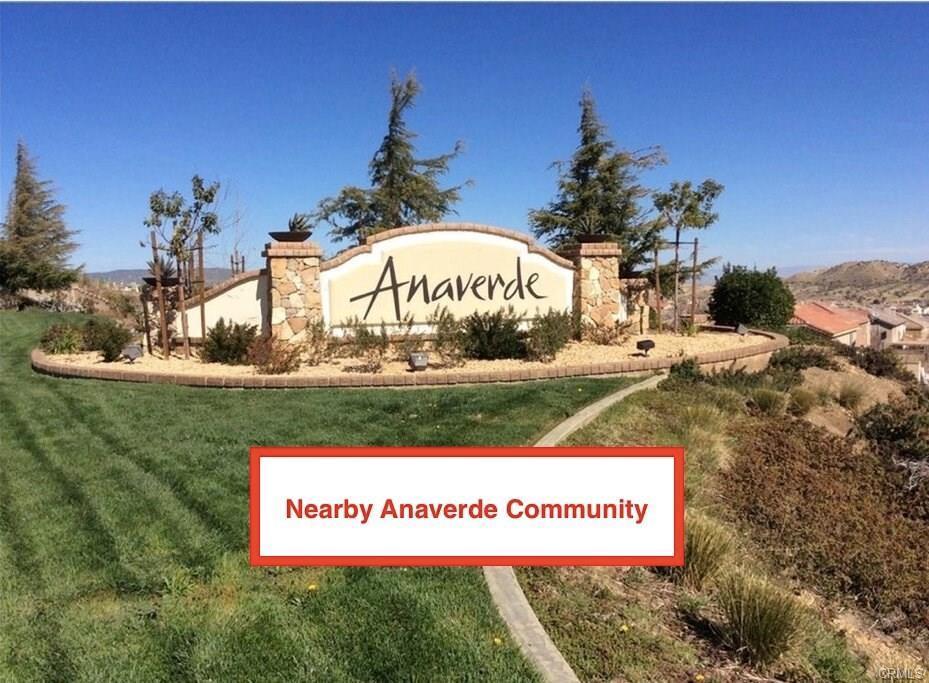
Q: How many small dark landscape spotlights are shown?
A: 4